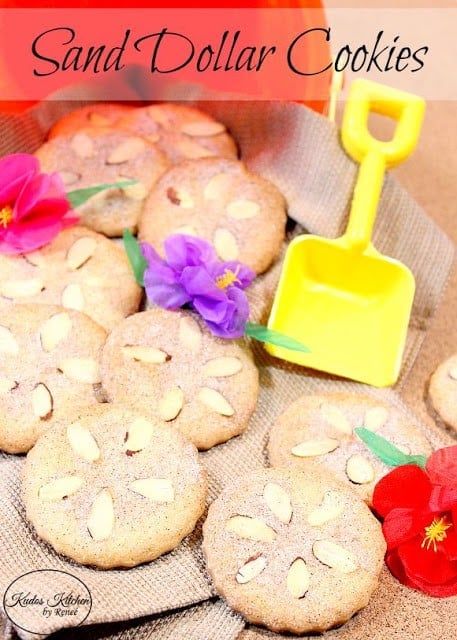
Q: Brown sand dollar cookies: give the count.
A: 11